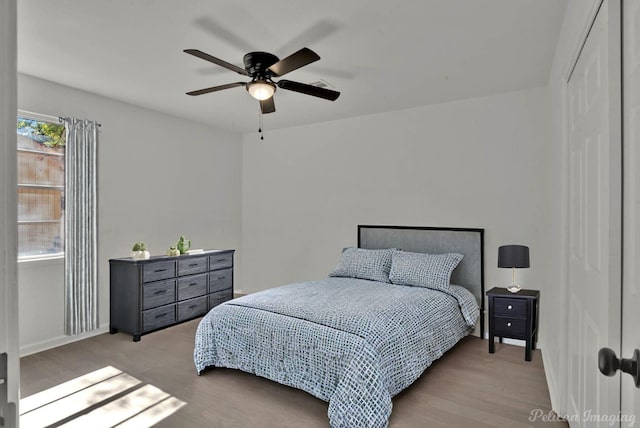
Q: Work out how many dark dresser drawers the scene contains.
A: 9